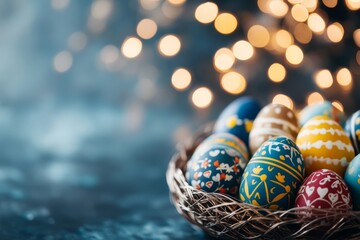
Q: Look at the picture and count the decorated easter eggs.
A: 9